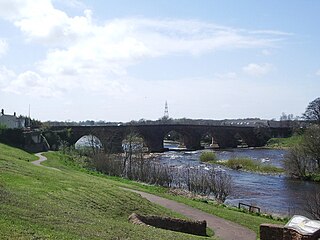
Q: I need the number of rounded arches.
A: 5